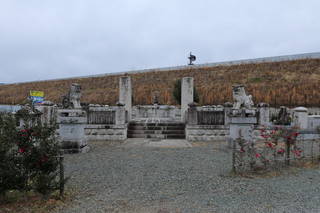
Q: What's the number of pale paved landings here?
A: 1